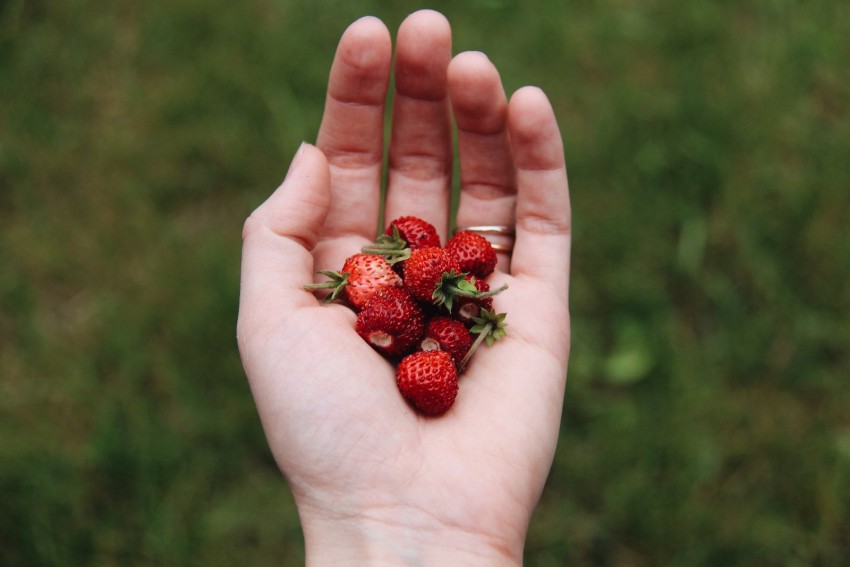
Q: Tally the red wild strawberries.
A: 8